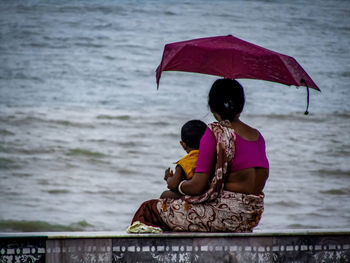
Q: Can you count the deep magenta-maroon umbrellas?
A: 1